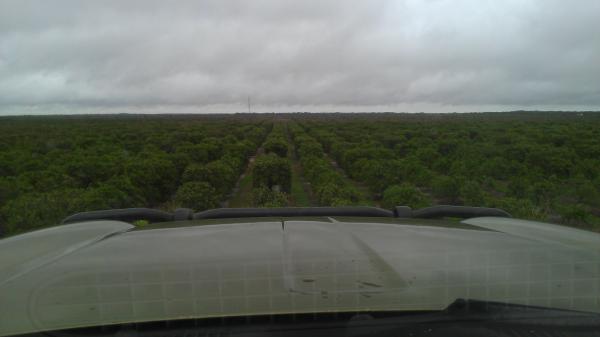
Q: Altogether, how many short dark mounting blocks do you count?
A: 2